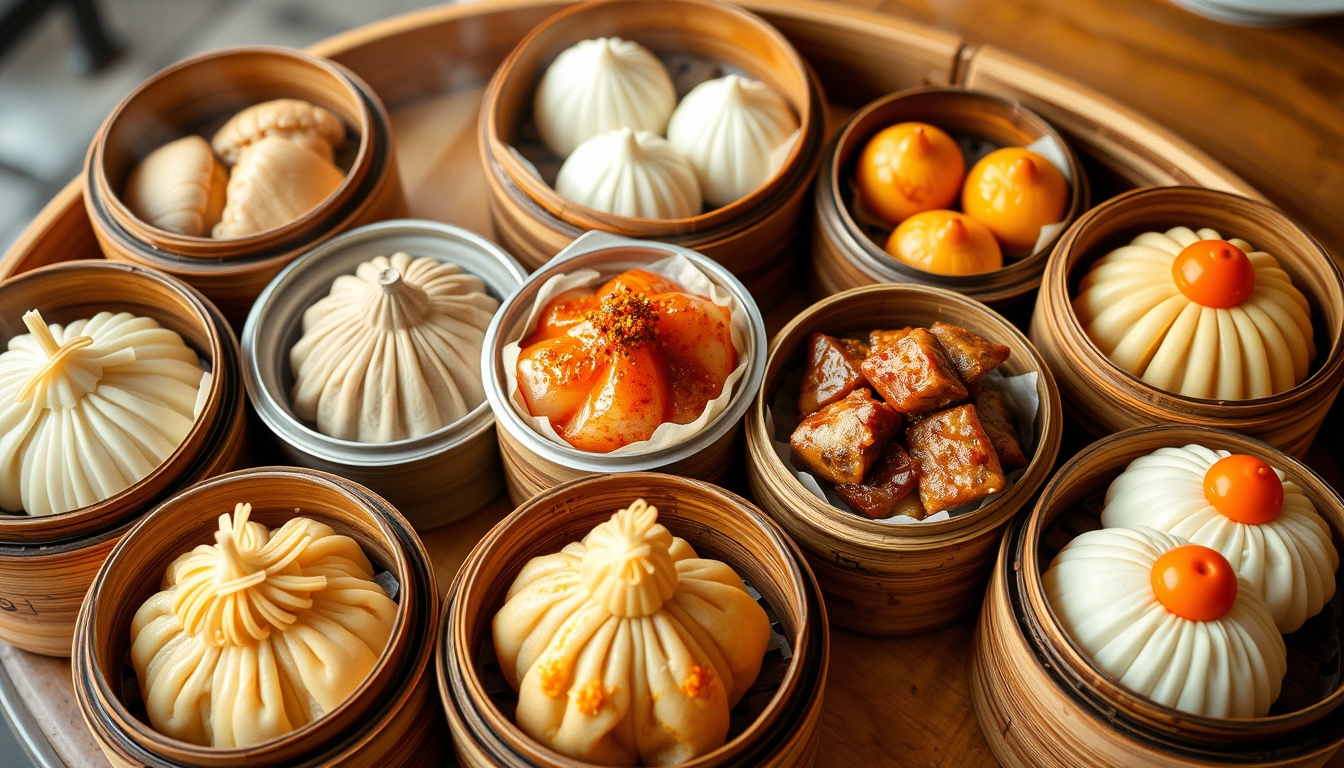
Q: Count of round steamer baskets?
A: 11